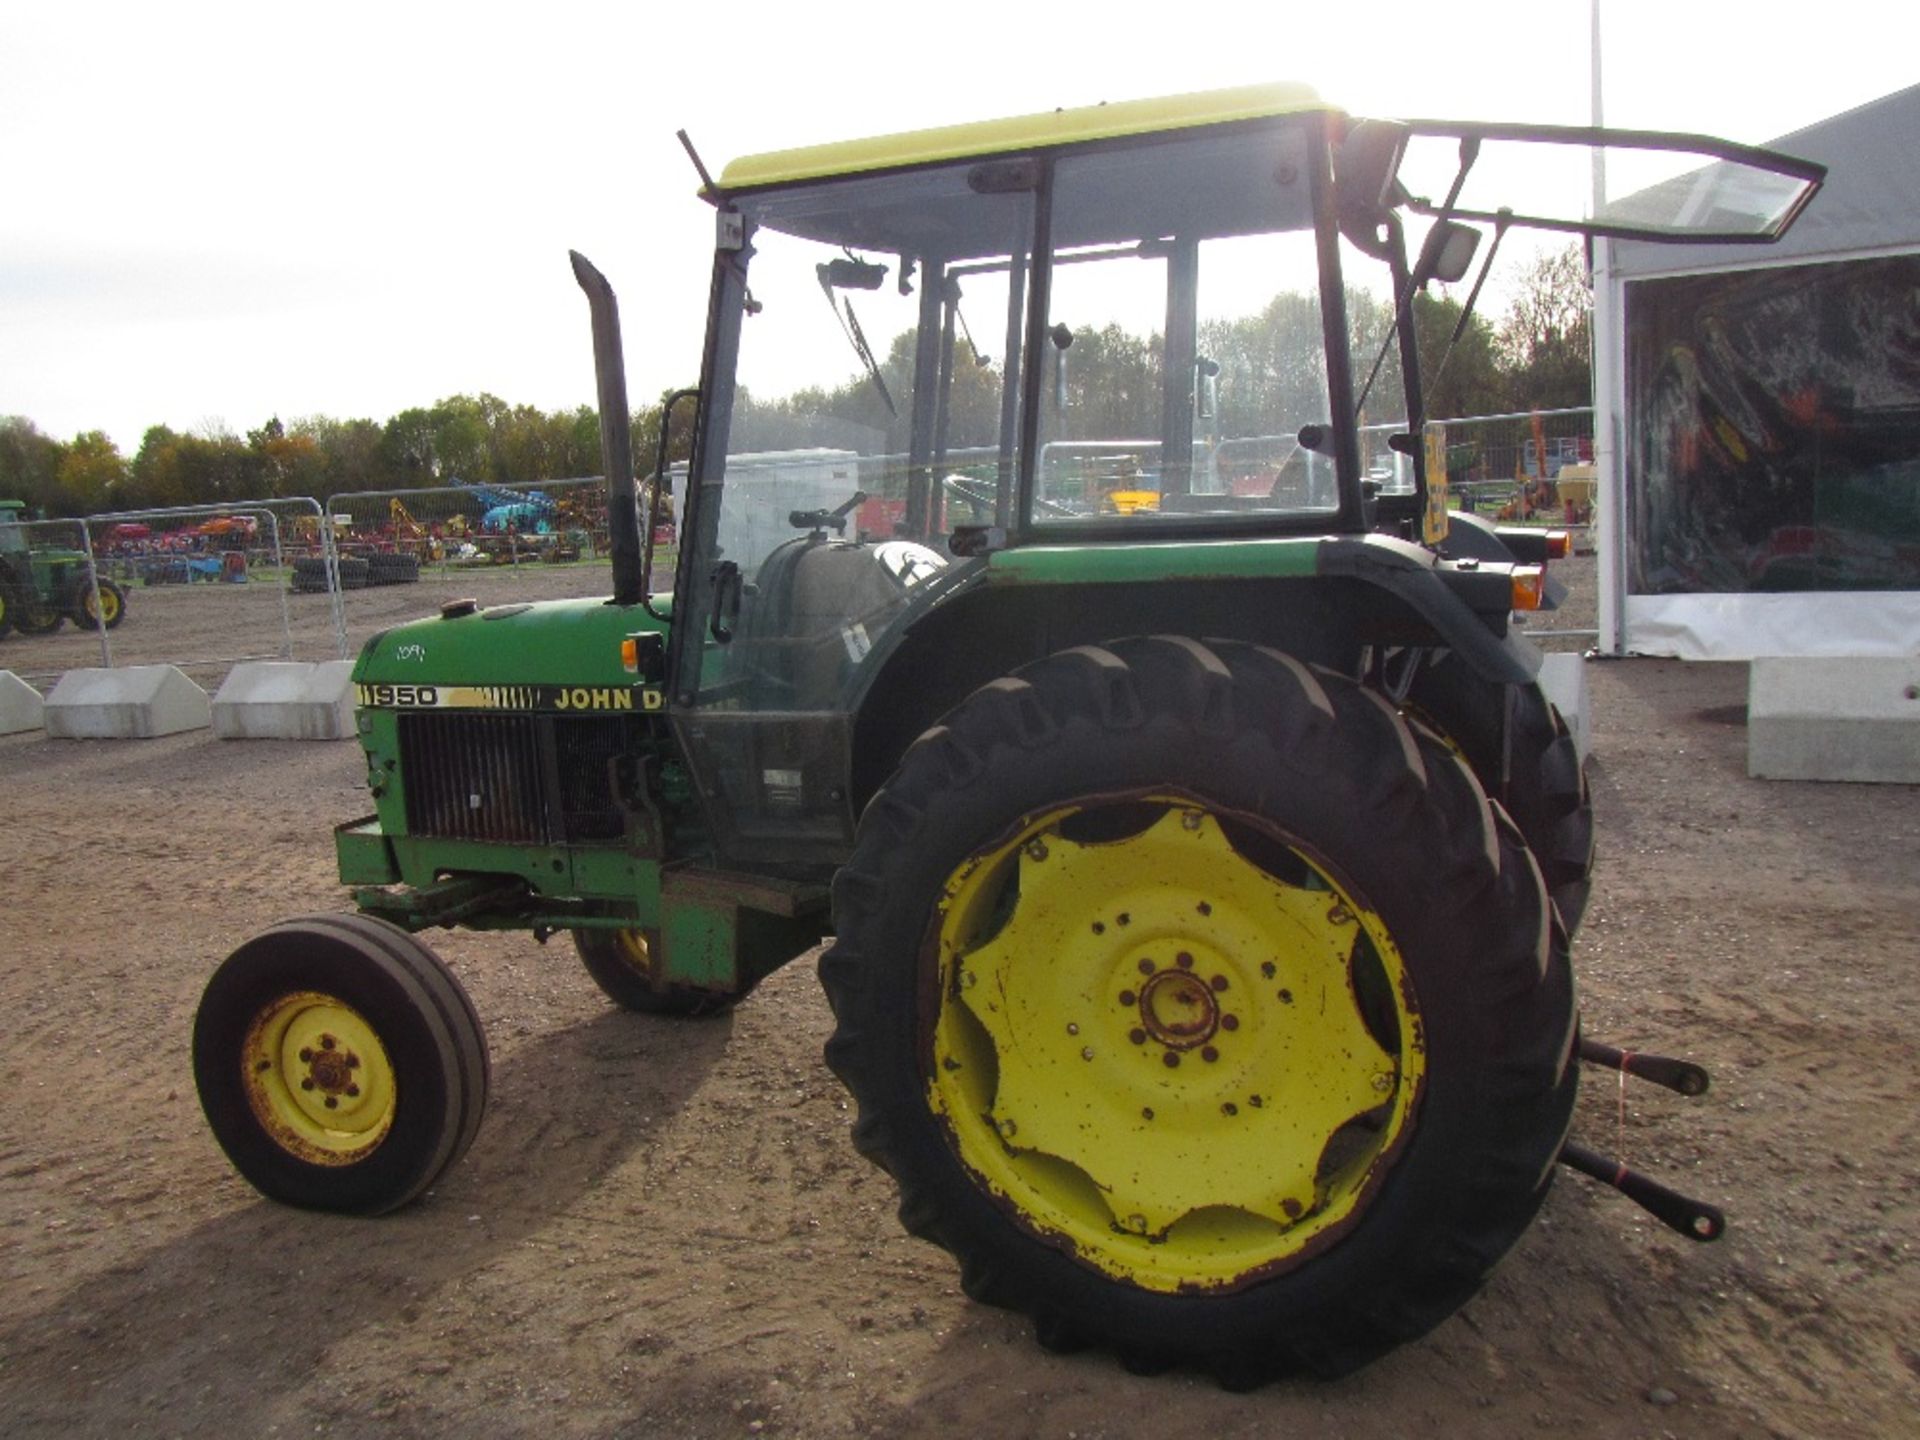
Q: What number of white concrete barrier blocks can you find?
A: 5